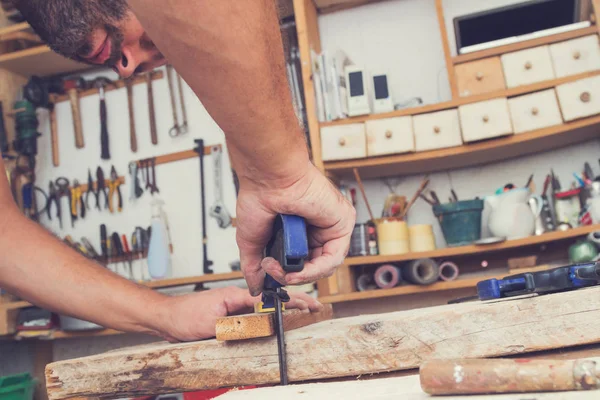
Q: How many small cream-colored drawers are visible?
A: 8